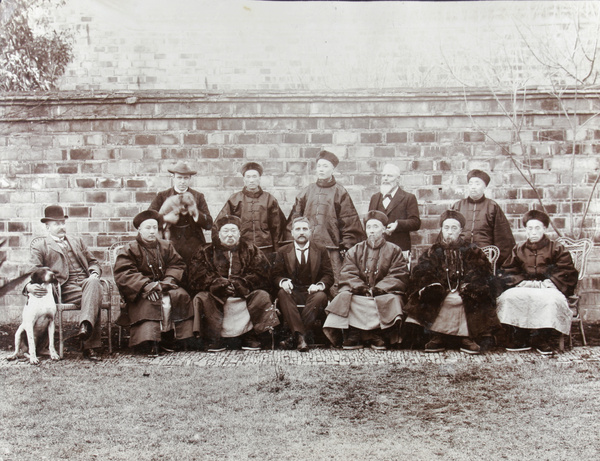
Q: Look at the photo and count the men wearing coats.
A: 12